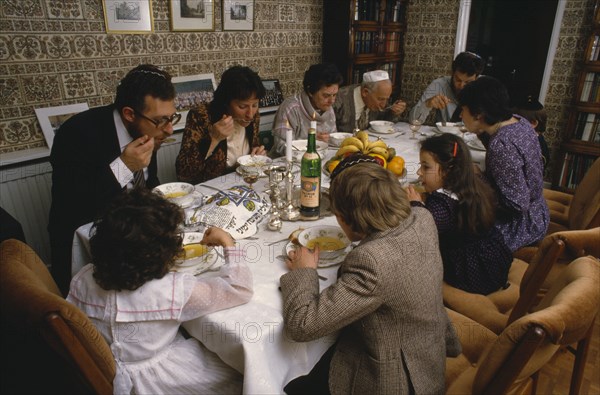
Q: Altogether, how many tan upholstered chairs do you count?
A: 4